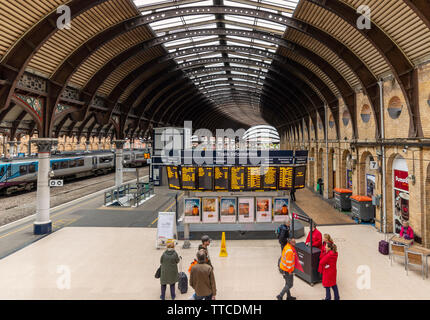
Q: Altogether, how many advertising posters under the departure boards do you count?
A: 6